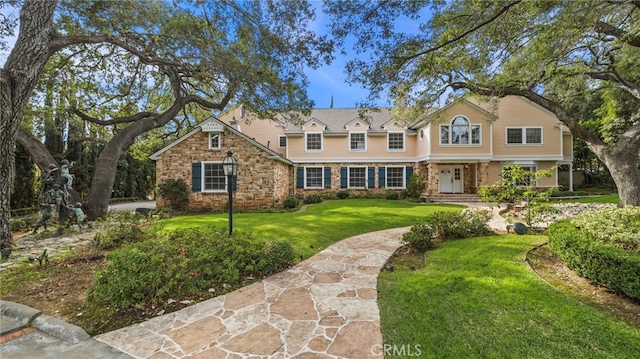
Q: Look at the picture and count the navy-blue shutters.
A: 8